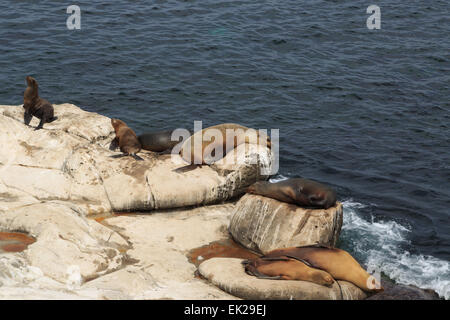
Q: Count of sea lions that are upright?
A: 2